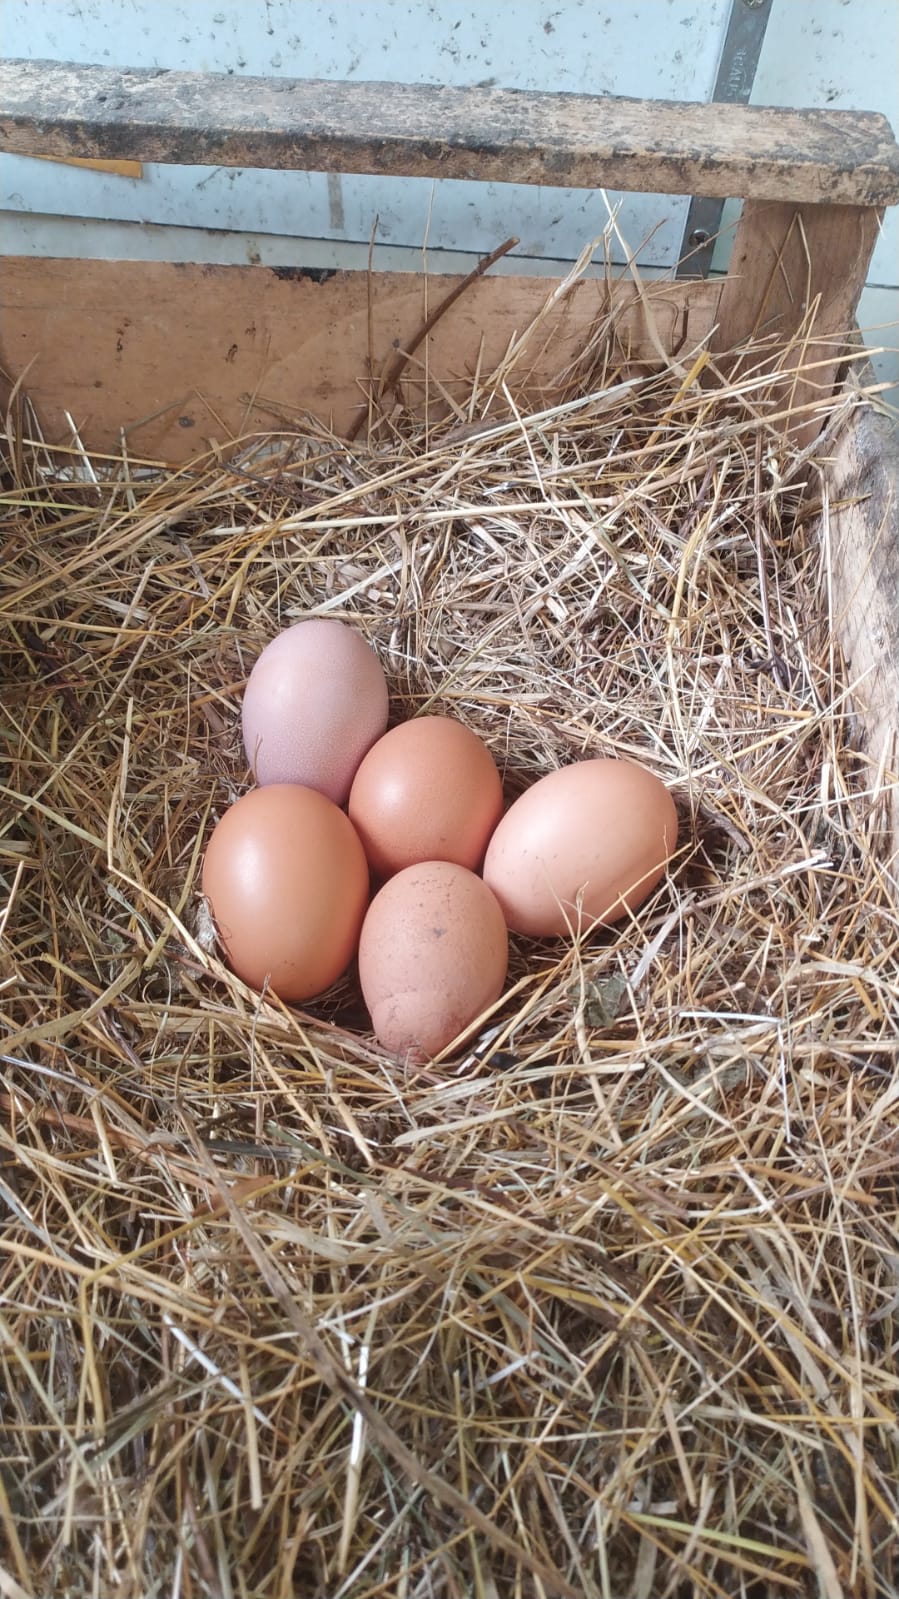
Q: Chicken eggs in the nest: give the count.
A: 5